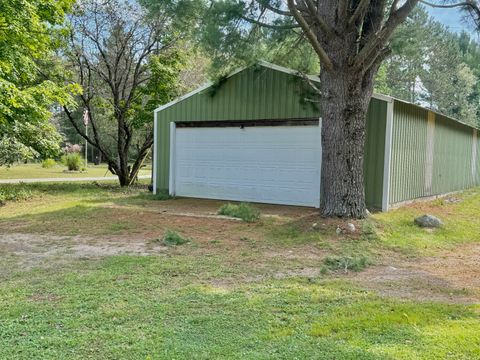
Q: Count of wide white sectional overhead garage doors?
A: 1